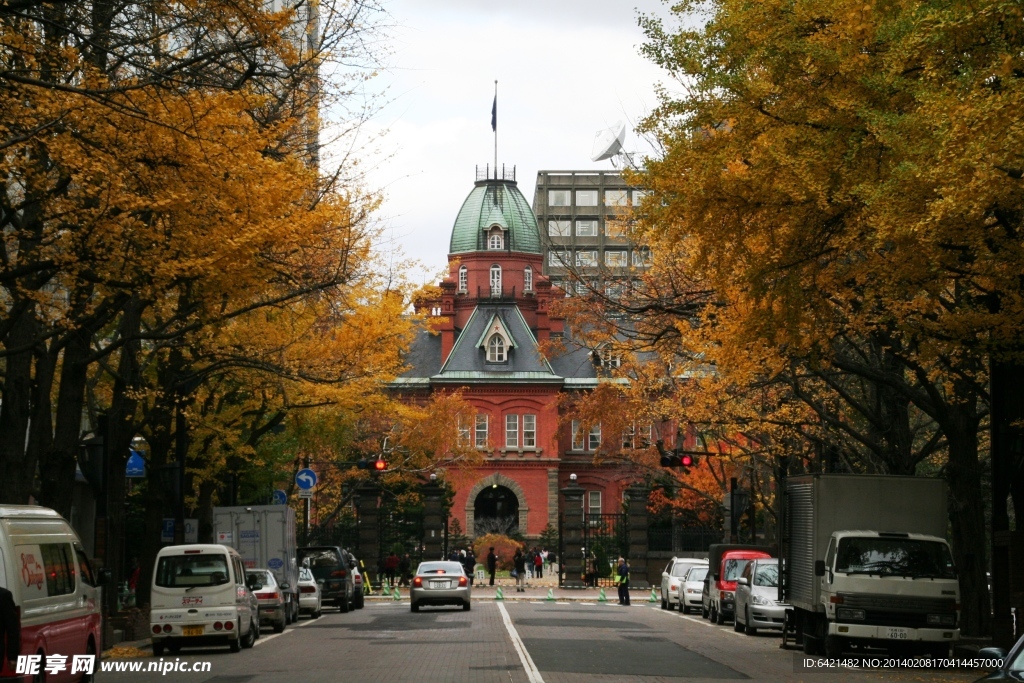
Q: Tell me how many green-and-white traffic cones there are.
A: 6